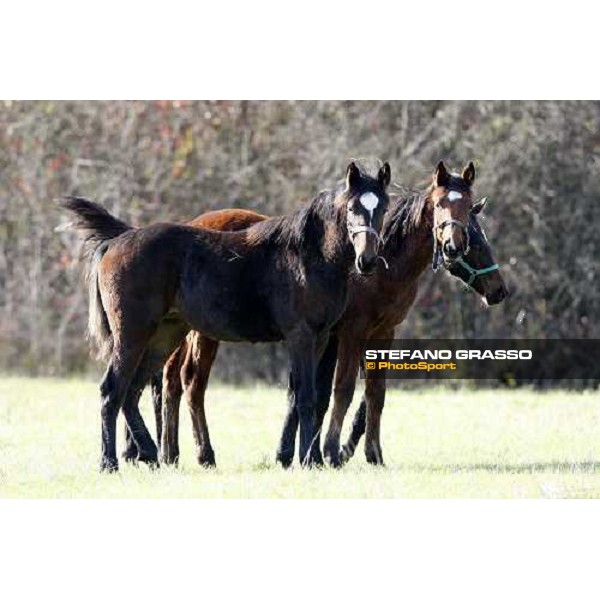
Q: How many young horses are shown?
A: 3